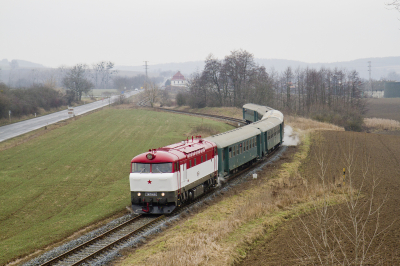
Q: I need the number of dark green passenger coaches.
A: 5